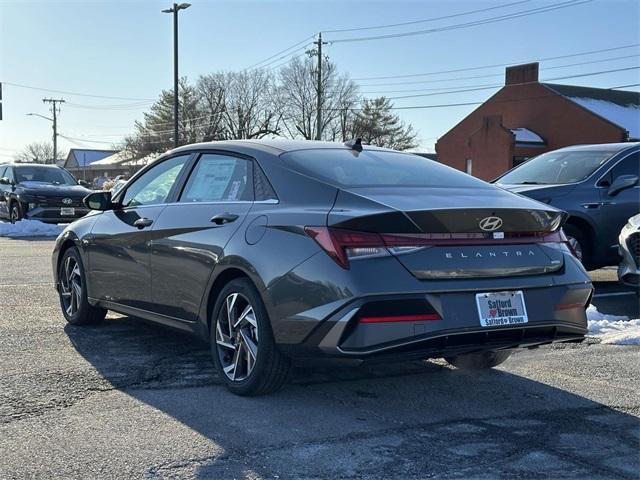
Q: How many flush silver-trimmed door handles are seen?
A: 2